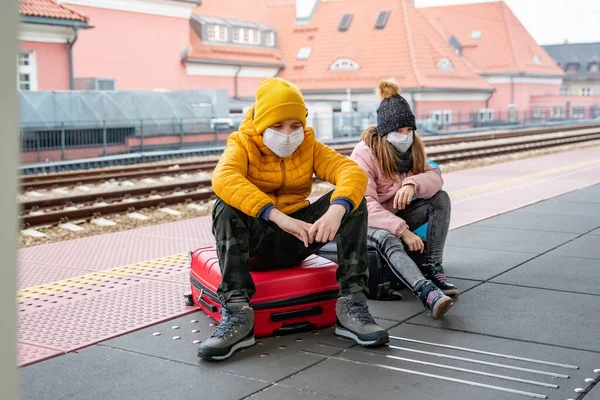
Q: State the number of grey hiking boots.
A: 2